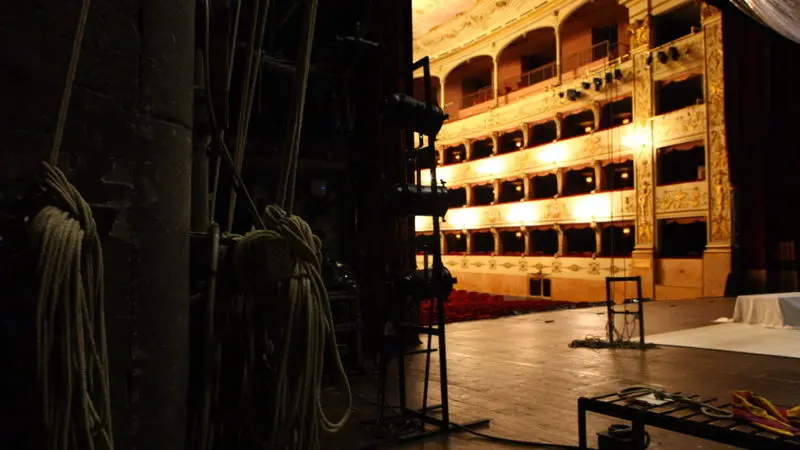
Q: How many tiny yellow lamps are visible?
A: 10